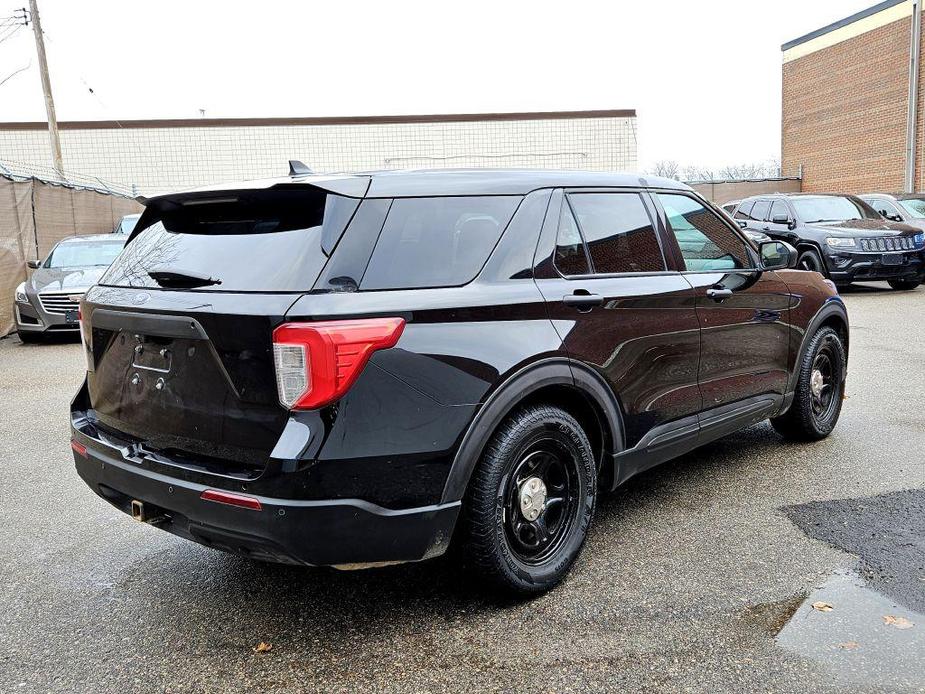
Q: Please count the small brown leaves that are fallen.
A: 4